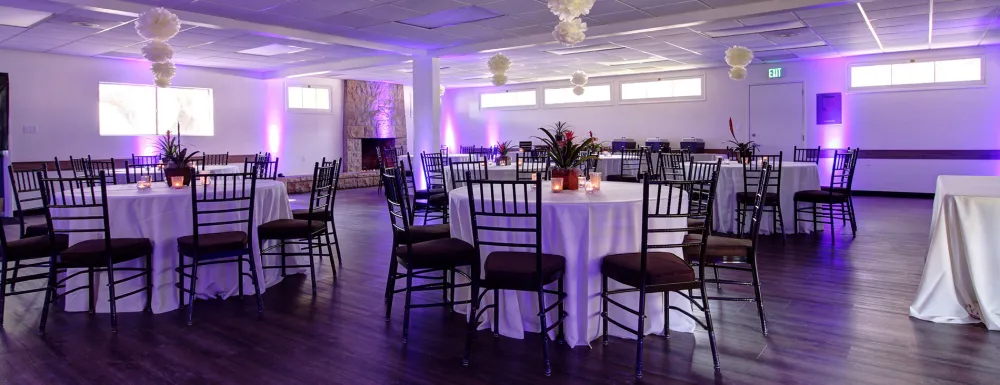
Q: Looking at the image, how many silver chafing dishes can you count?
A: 3